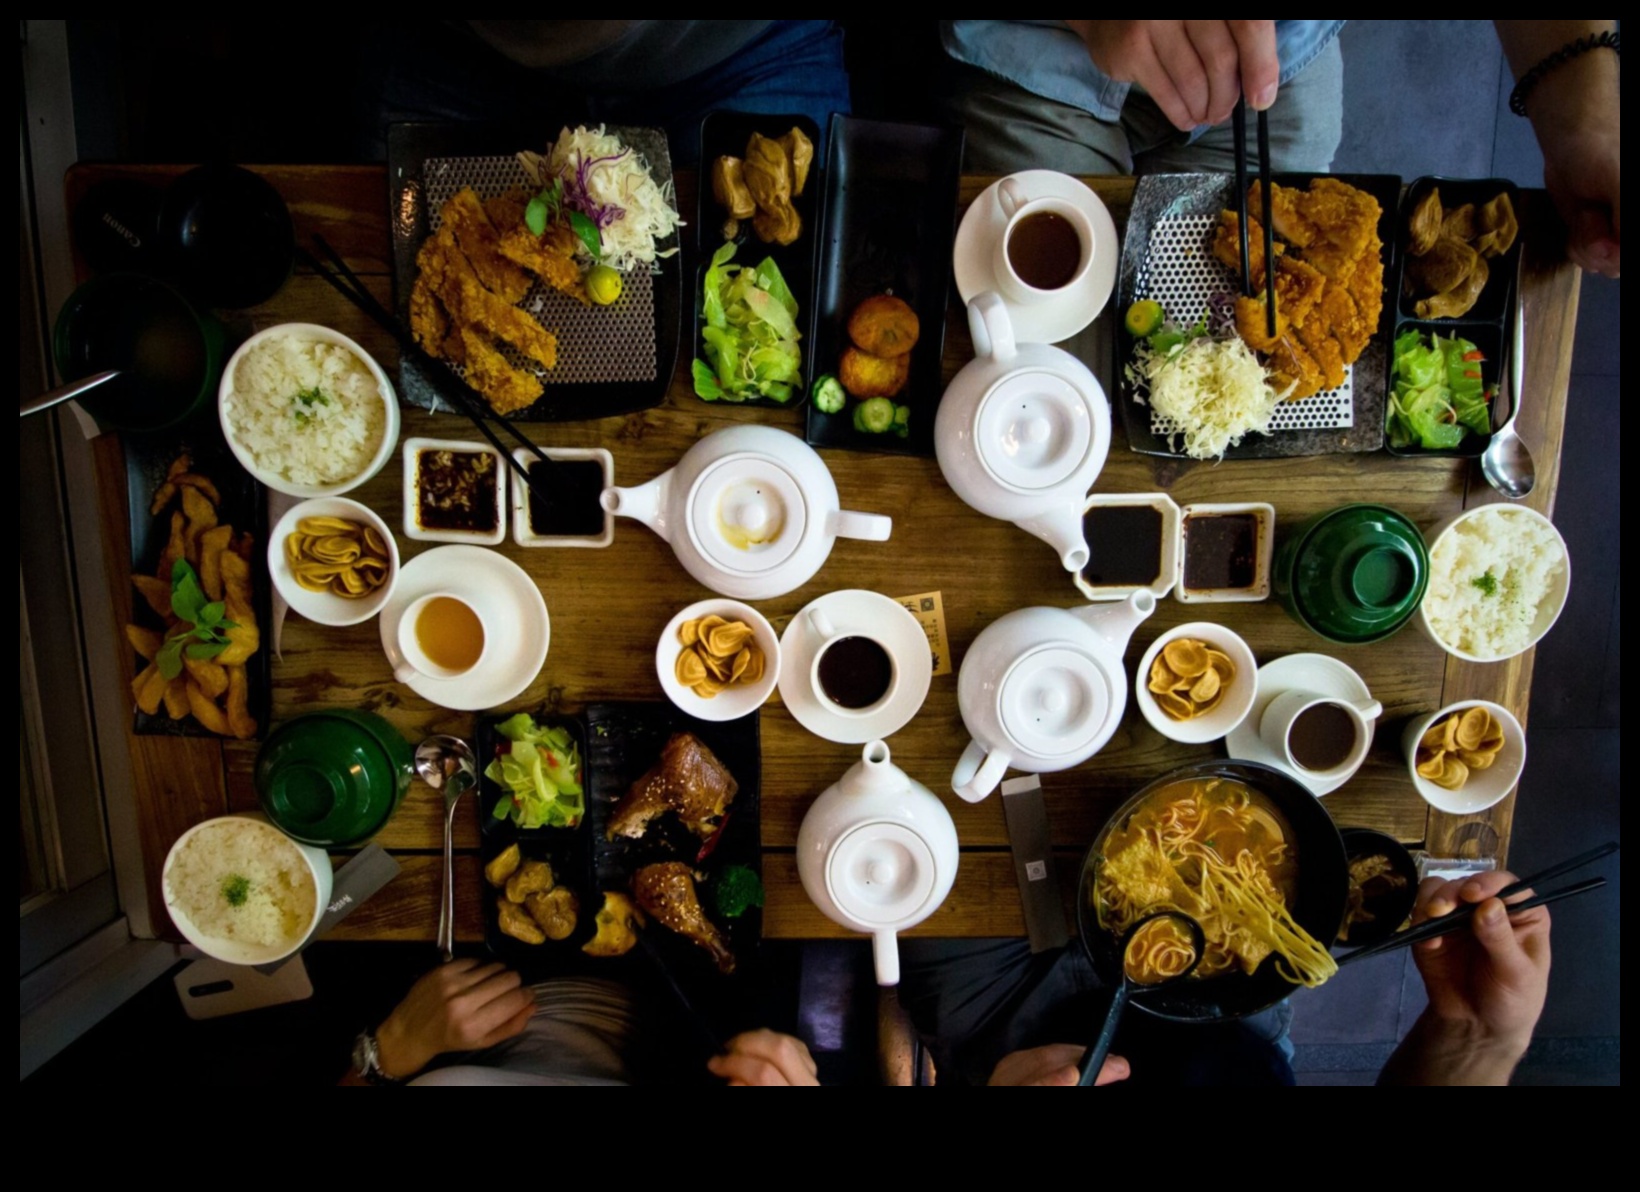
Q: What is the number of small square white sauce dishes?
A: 4